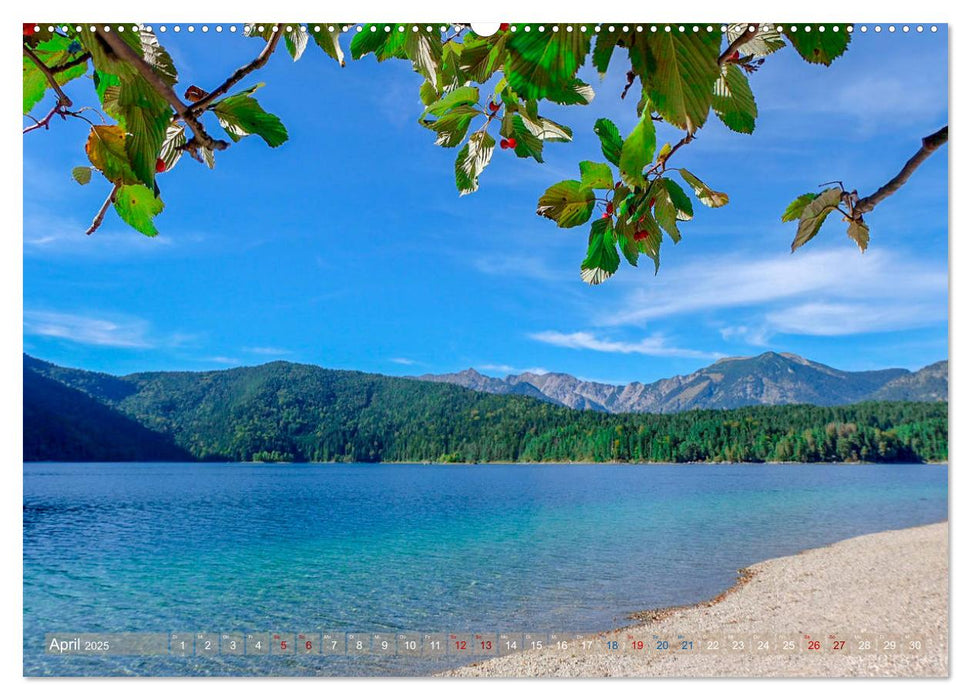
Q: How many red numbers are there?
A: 7